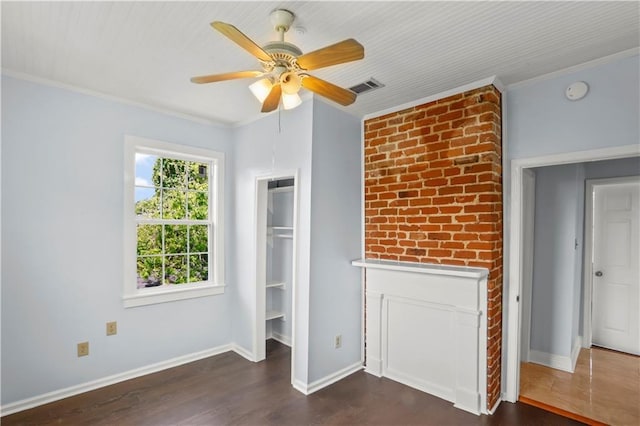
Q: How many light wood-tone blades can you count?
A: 5